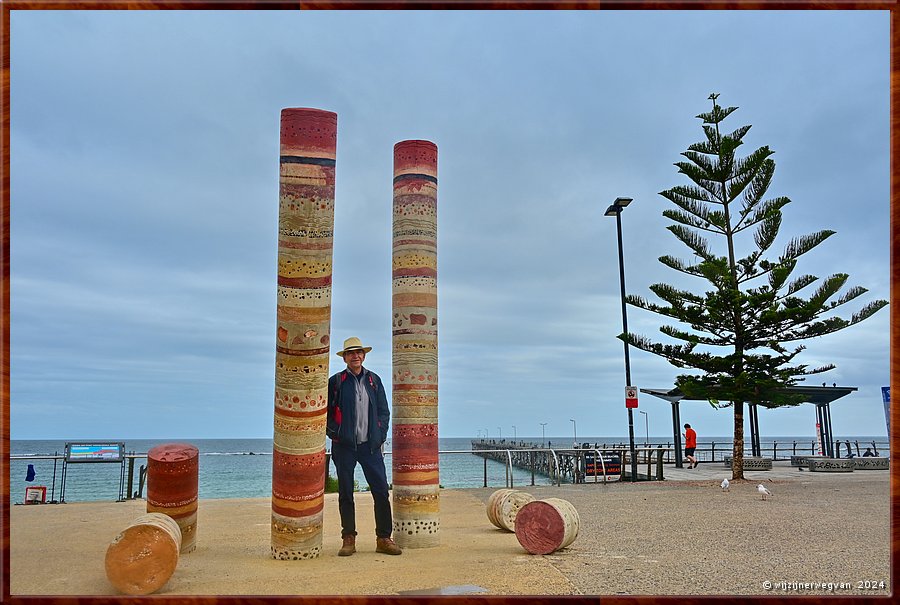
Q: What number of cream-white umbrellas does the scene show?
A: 0